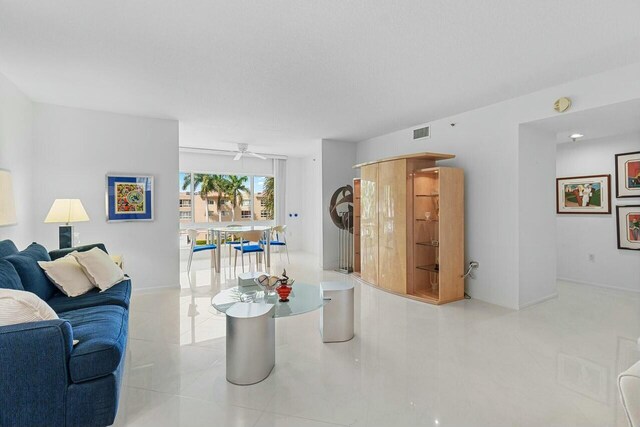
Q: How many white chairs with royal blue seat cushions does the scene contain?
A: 4